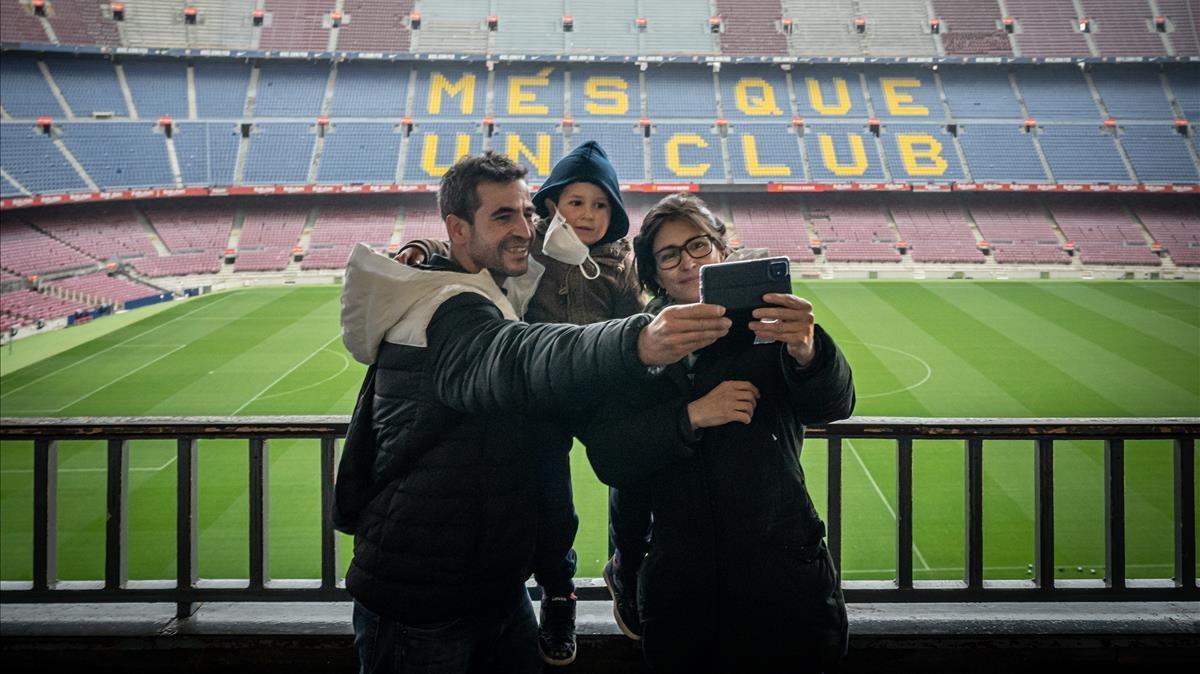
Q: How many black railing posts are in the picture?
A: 11